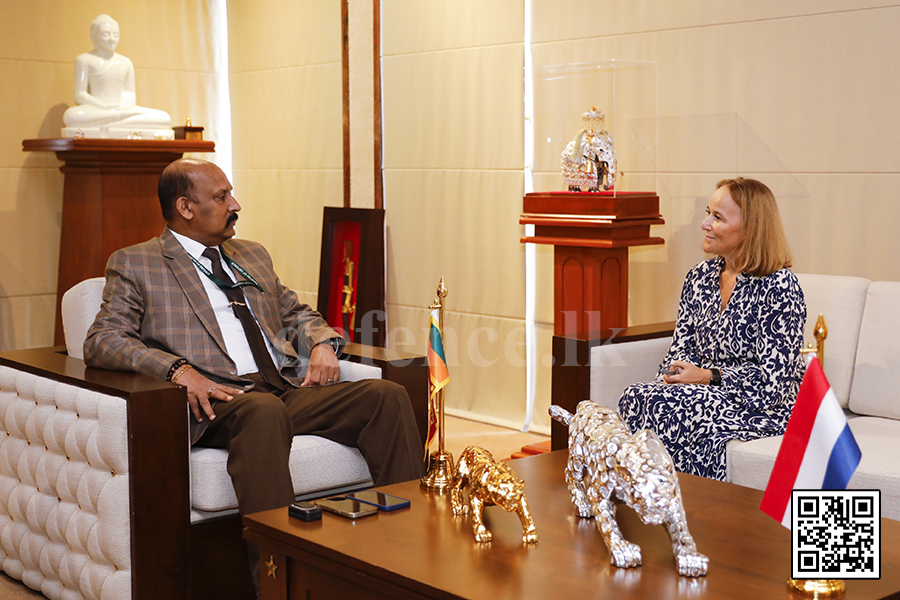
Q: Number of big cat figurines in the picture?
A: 2